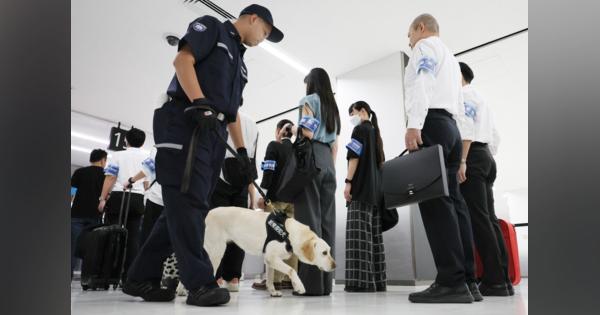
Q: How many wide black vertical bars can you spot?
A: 2